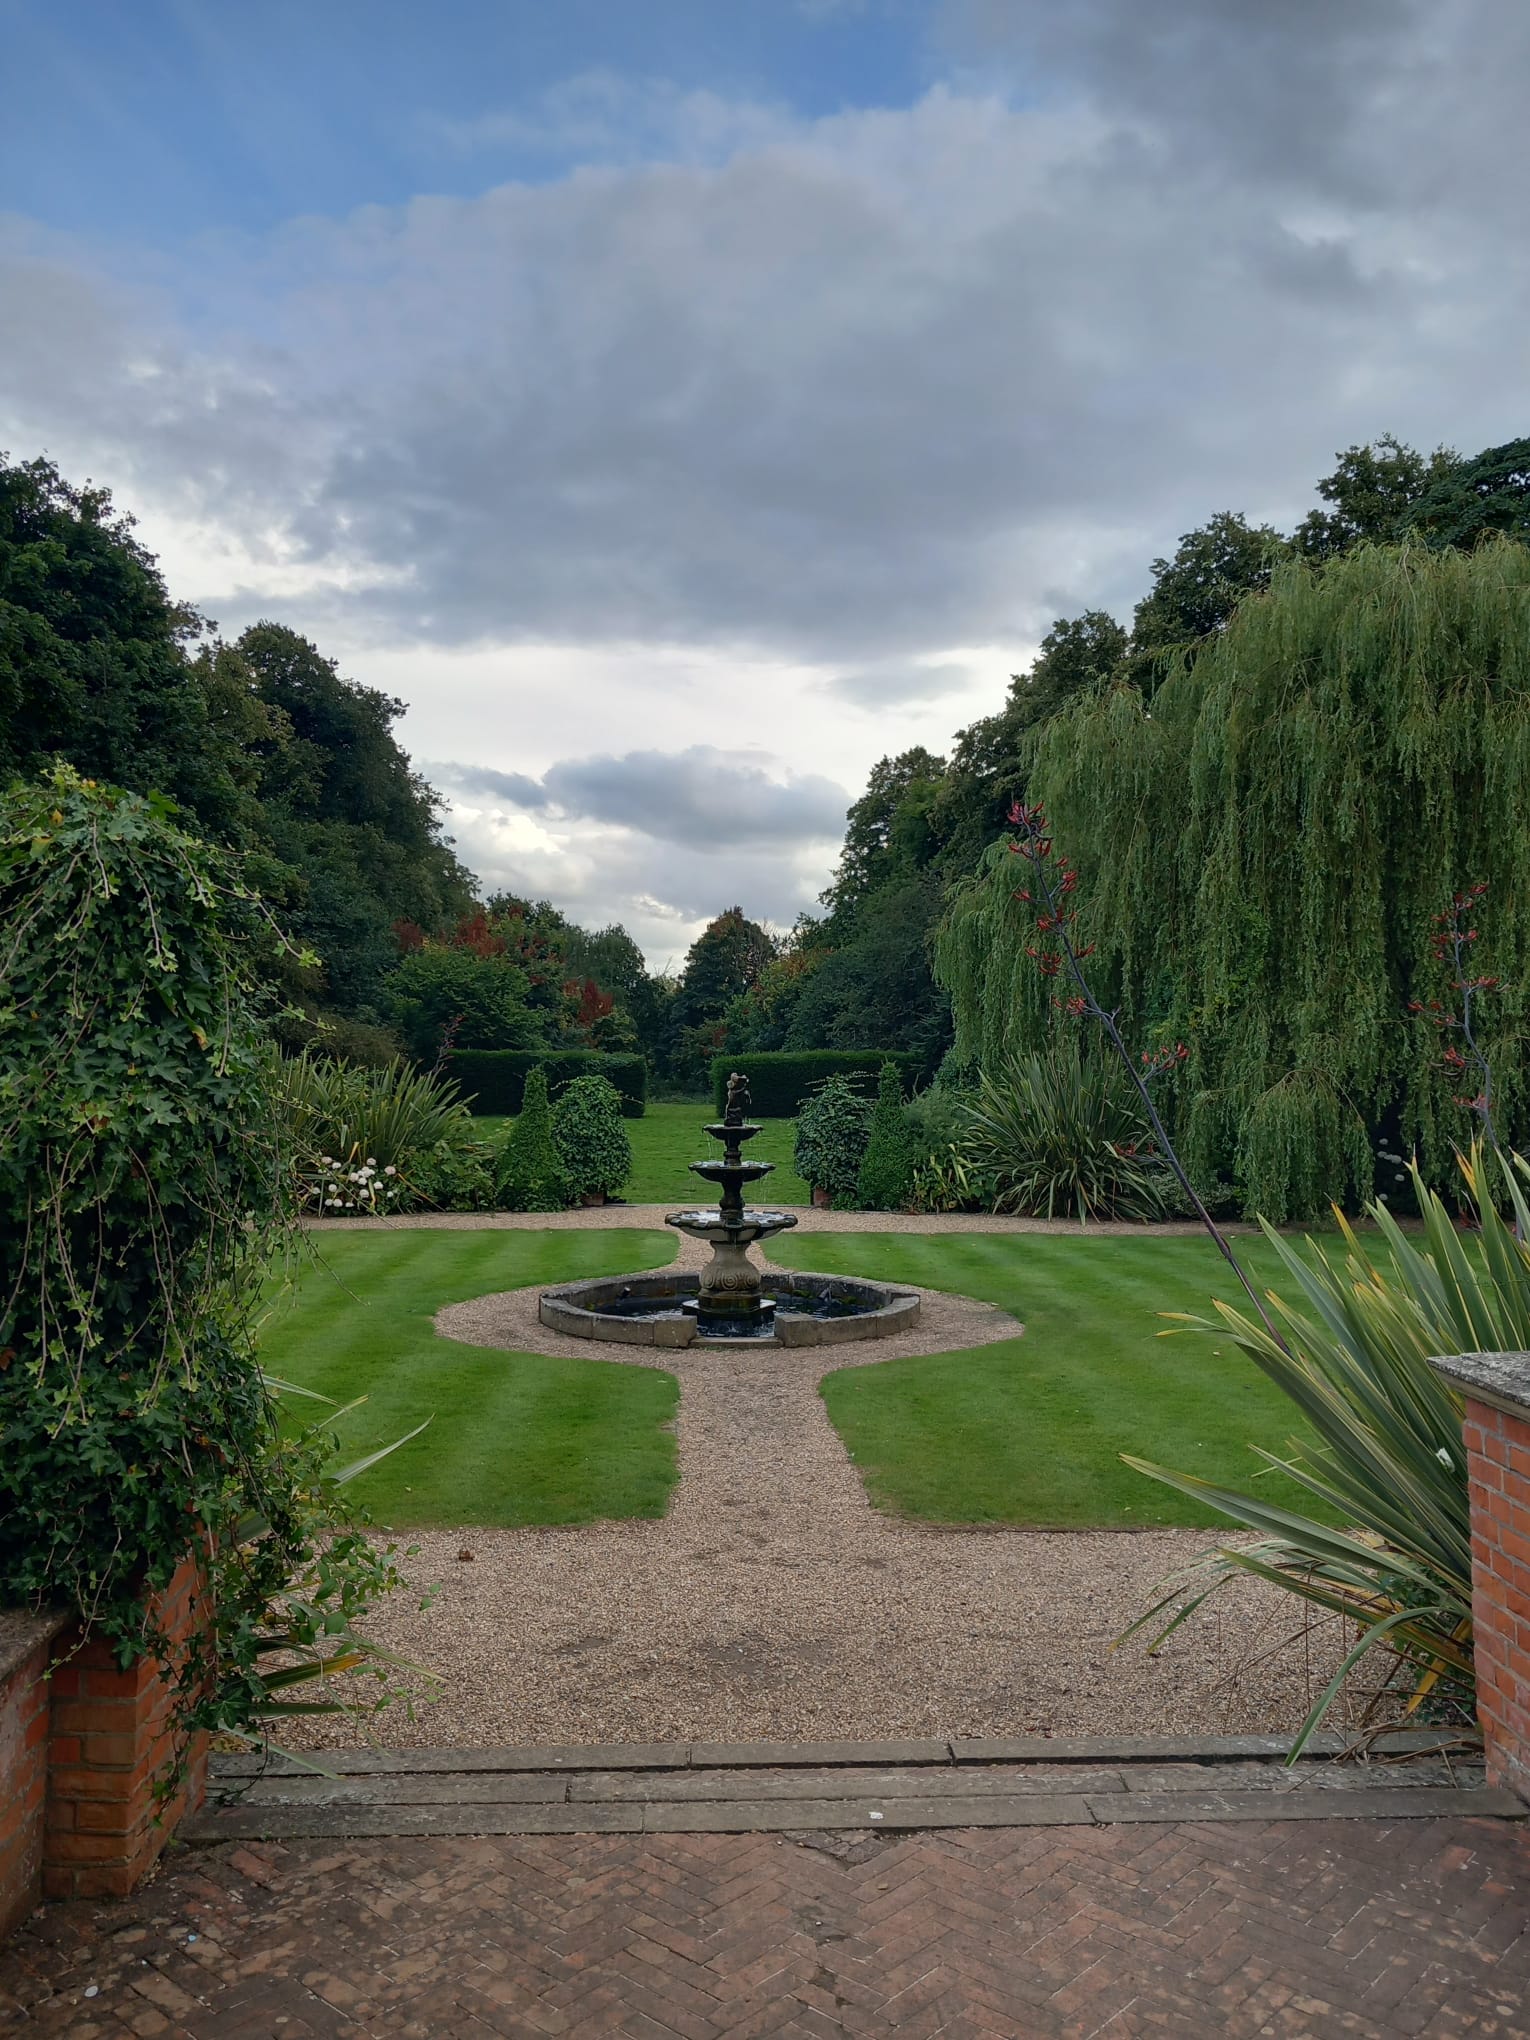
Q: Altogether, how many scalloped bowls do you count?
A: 3